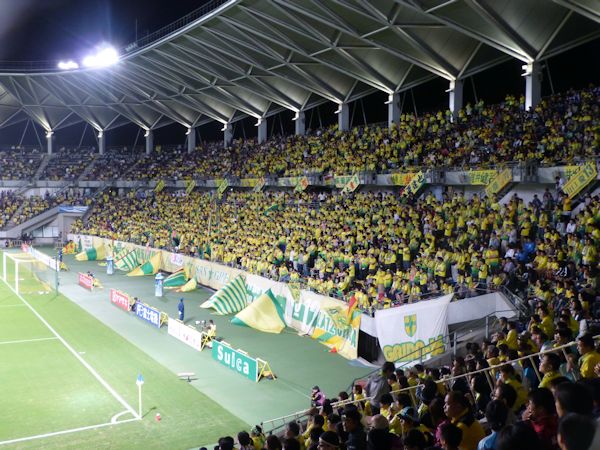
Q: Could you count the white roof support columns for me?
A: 11